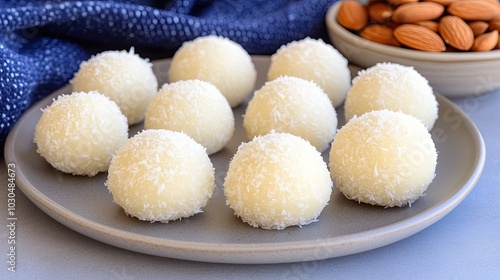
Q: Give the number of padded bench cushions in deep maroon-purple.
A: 0